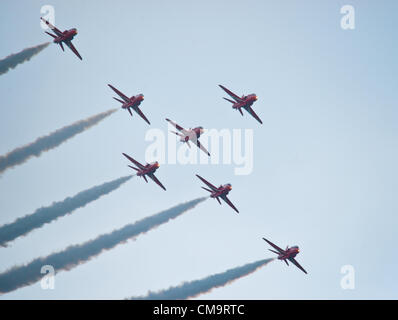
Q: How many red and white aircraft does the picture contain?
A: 7